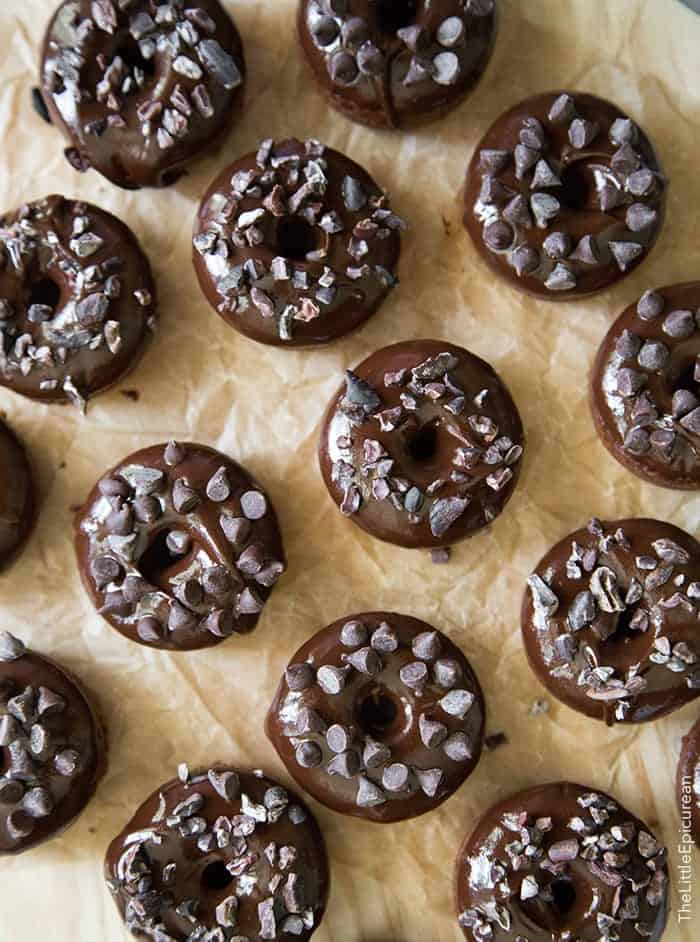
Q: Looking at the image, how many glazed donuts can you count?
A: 15